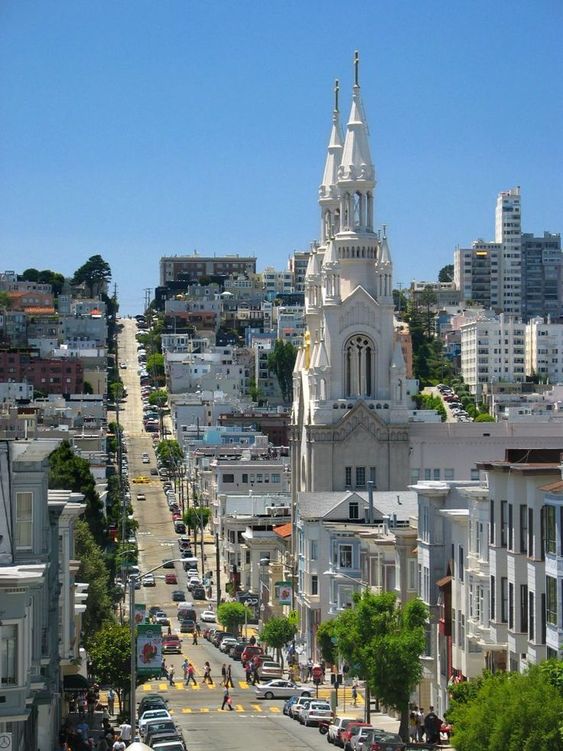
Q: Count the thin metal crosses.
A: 2